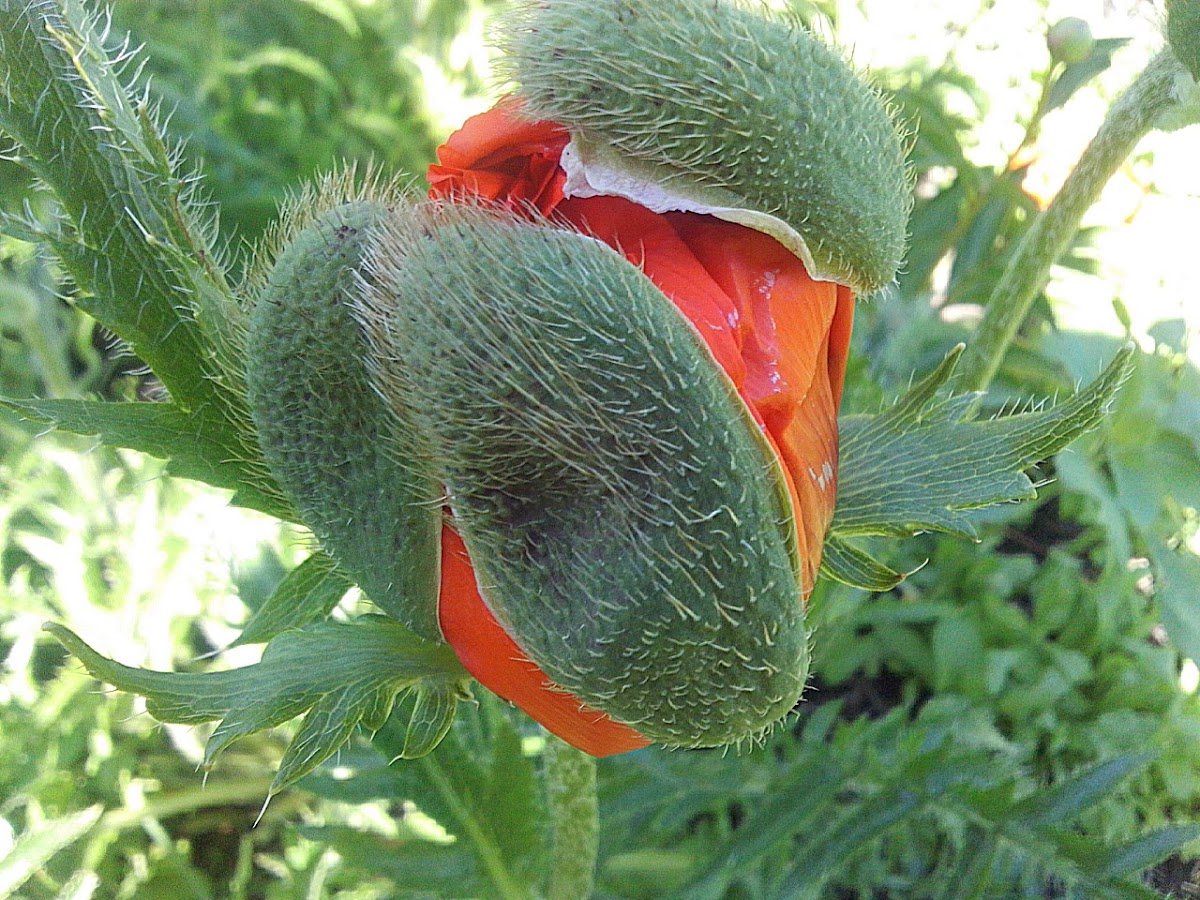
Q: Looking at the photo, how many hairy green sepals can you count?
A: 3